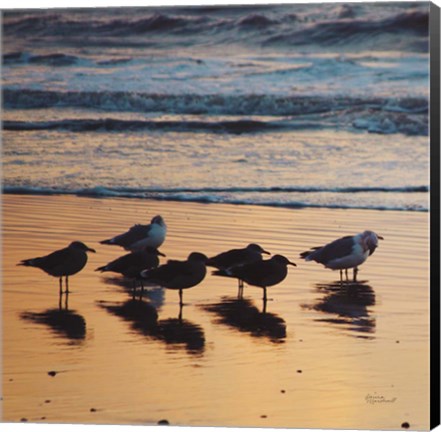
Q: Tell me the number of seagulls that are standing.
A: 7